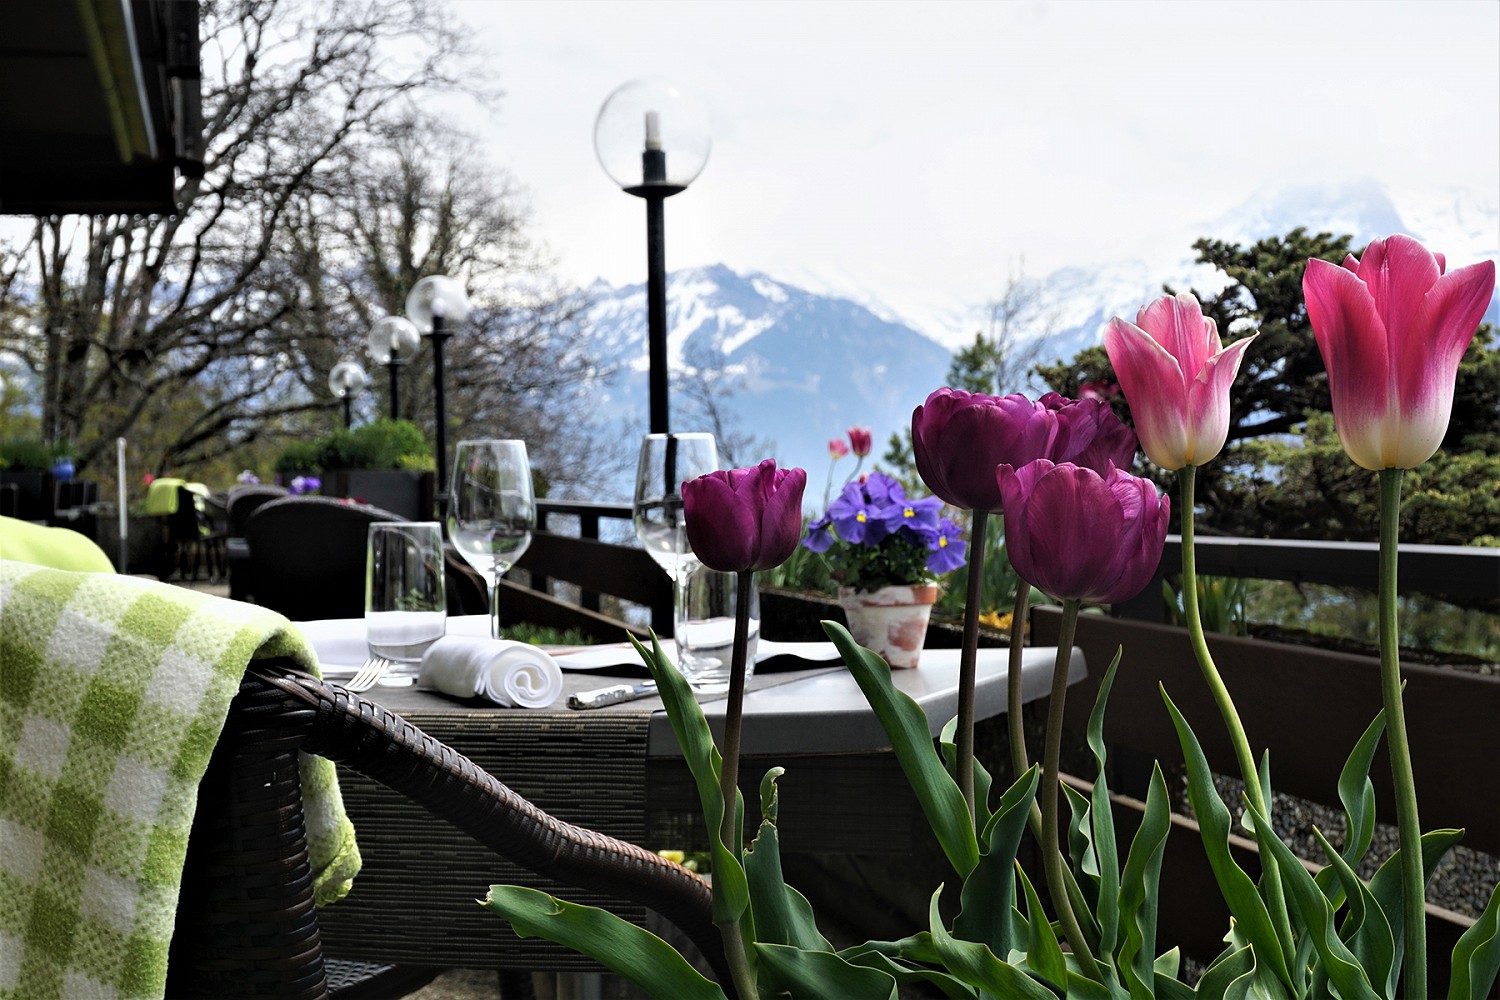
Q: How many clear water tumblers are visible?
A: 2